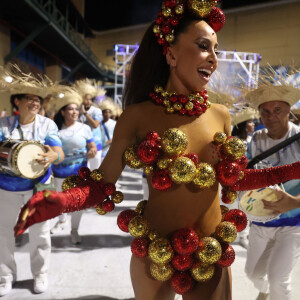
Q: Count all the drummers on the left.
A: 1